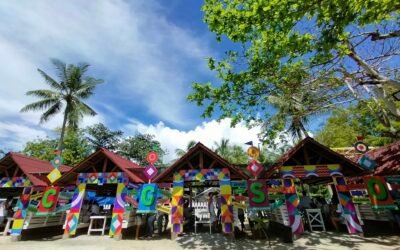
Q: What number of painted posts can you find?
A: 7